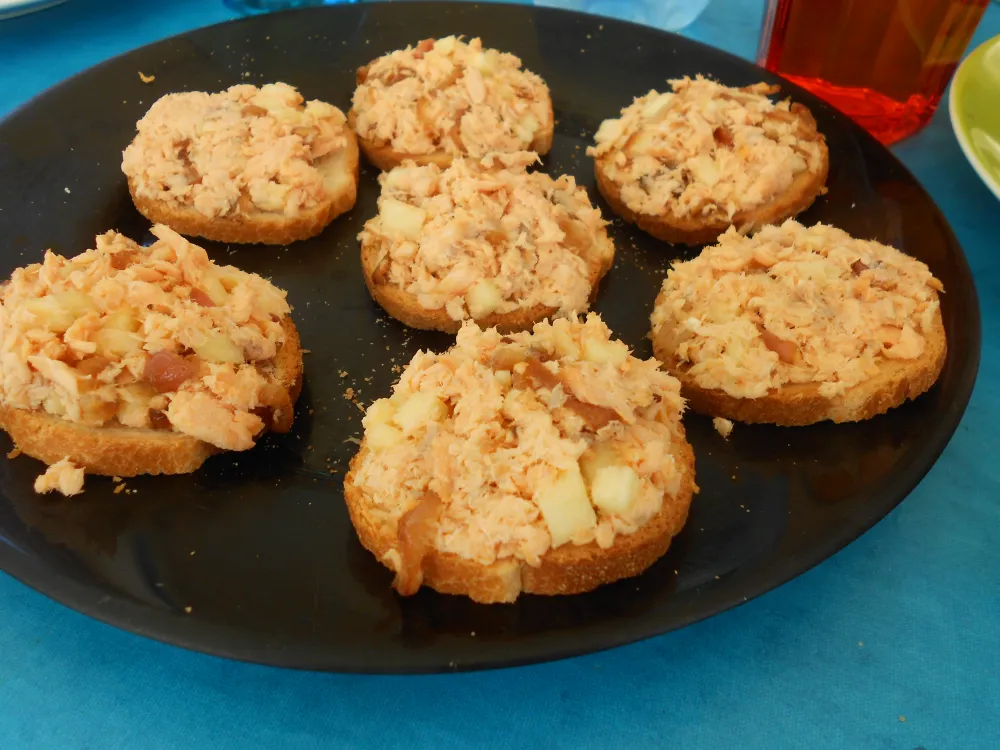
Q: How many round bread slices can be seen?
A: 7